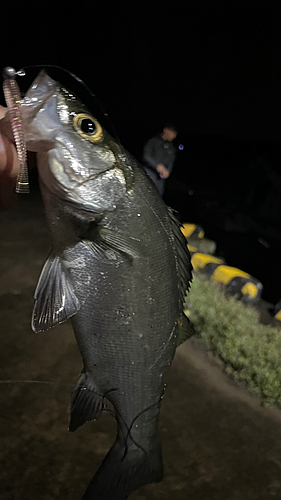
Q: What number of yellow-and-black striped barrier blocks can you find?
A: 3